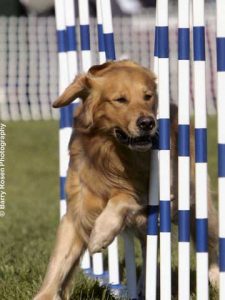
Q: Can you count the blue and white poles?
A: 10